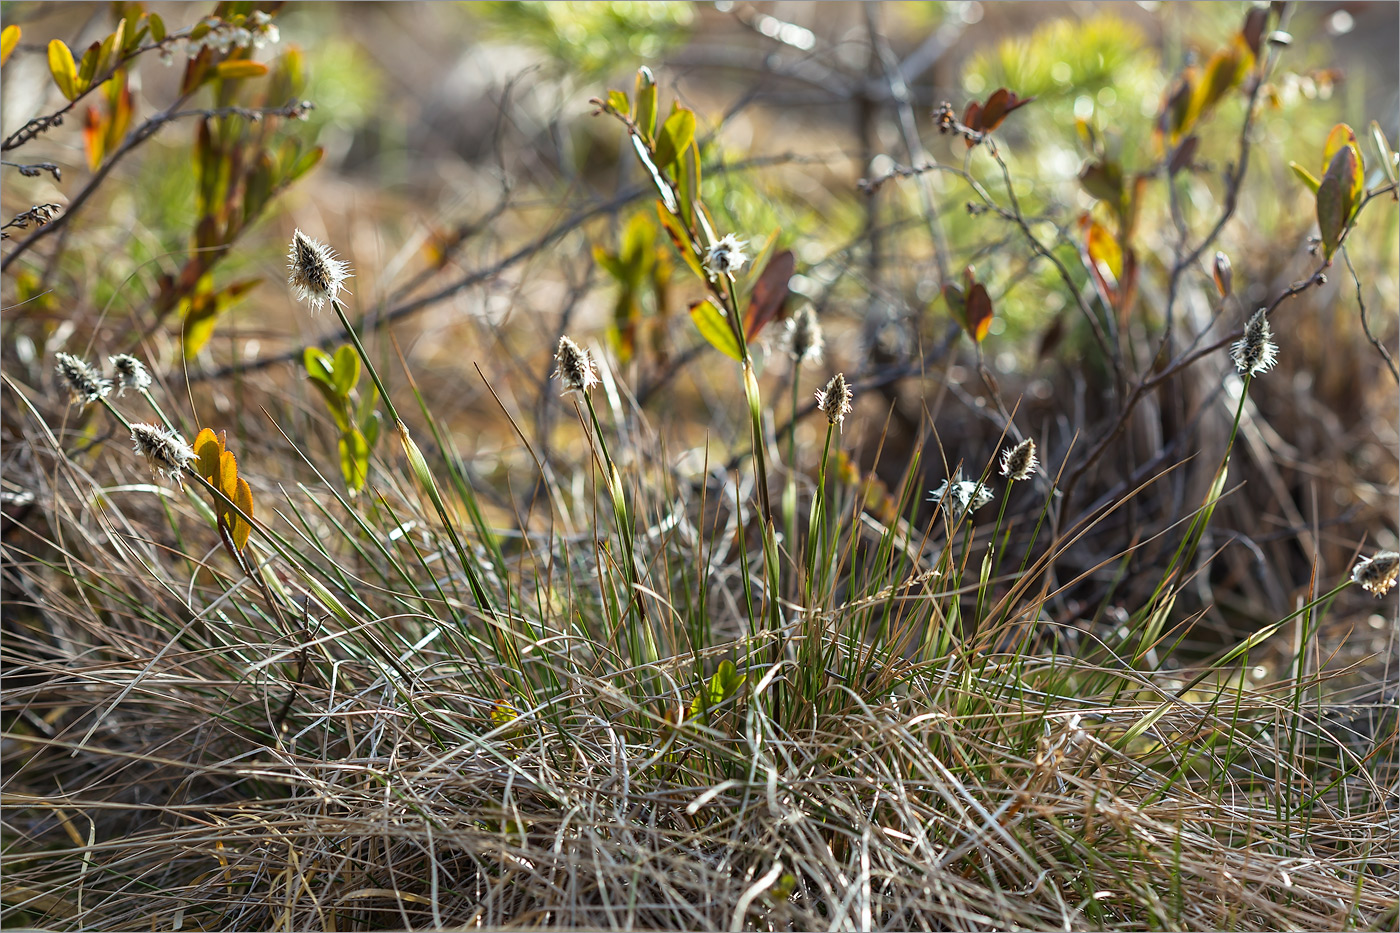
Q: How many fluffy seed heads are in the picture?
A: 12